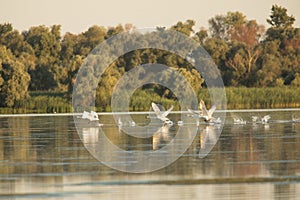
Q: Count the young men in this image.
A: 0